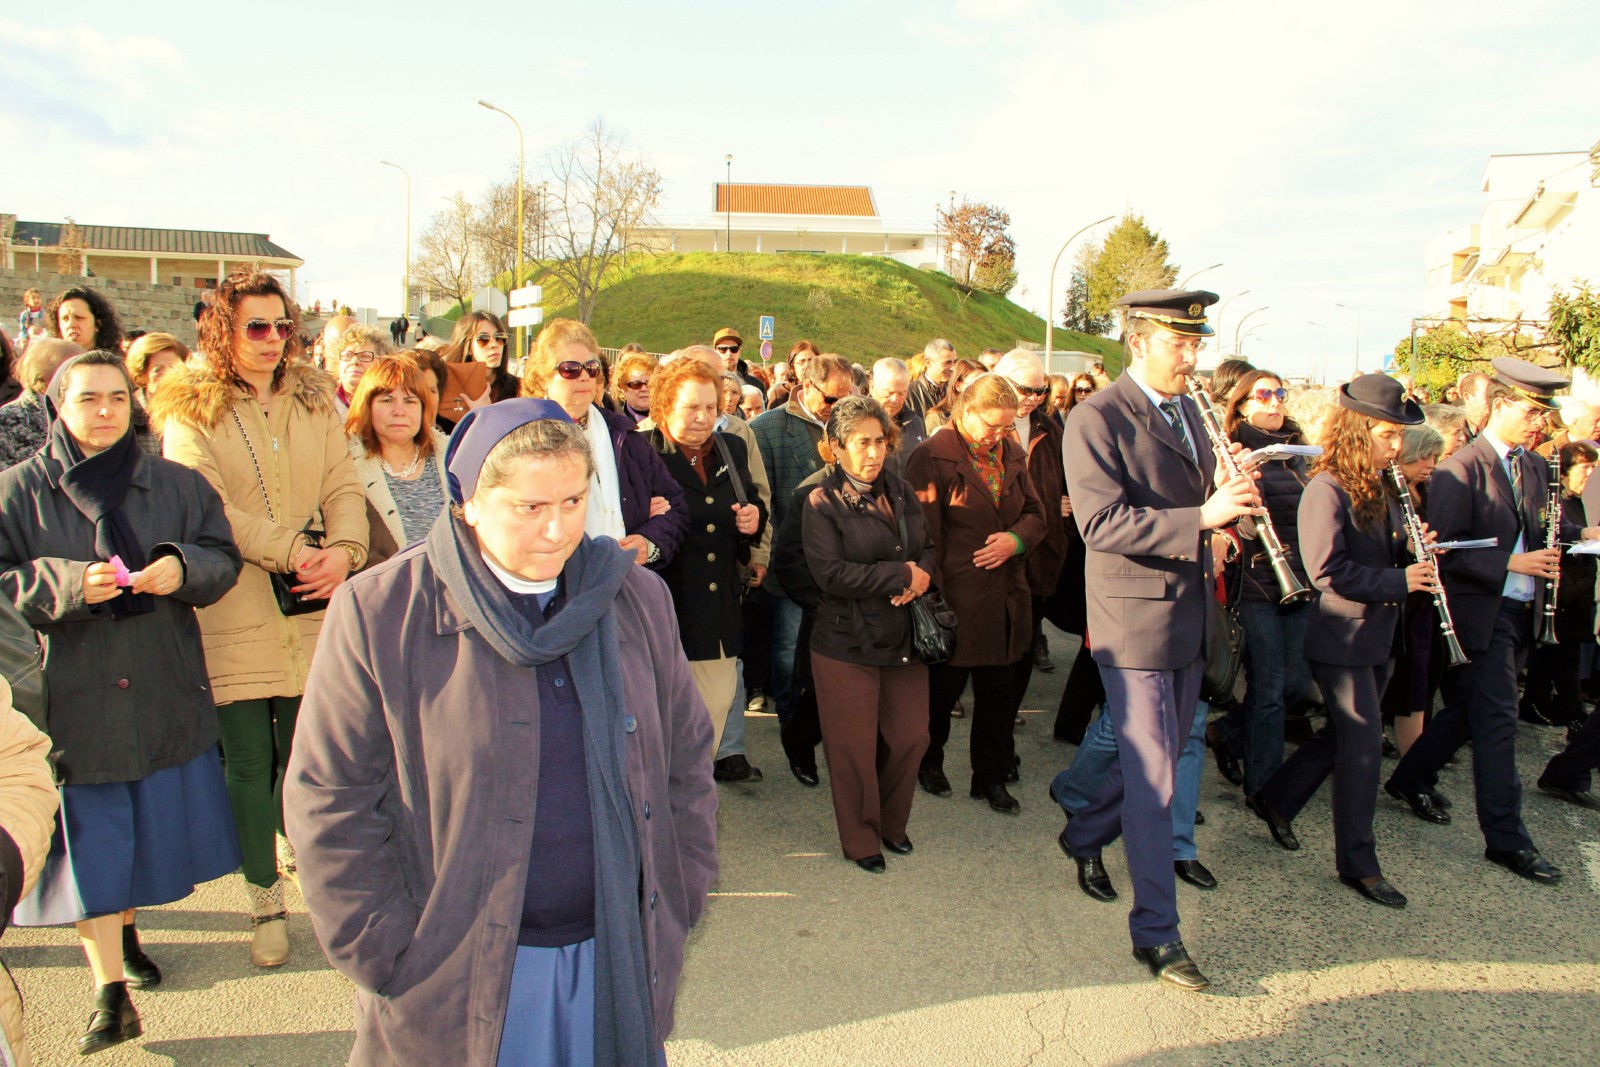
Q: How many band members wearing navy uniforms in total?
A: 3